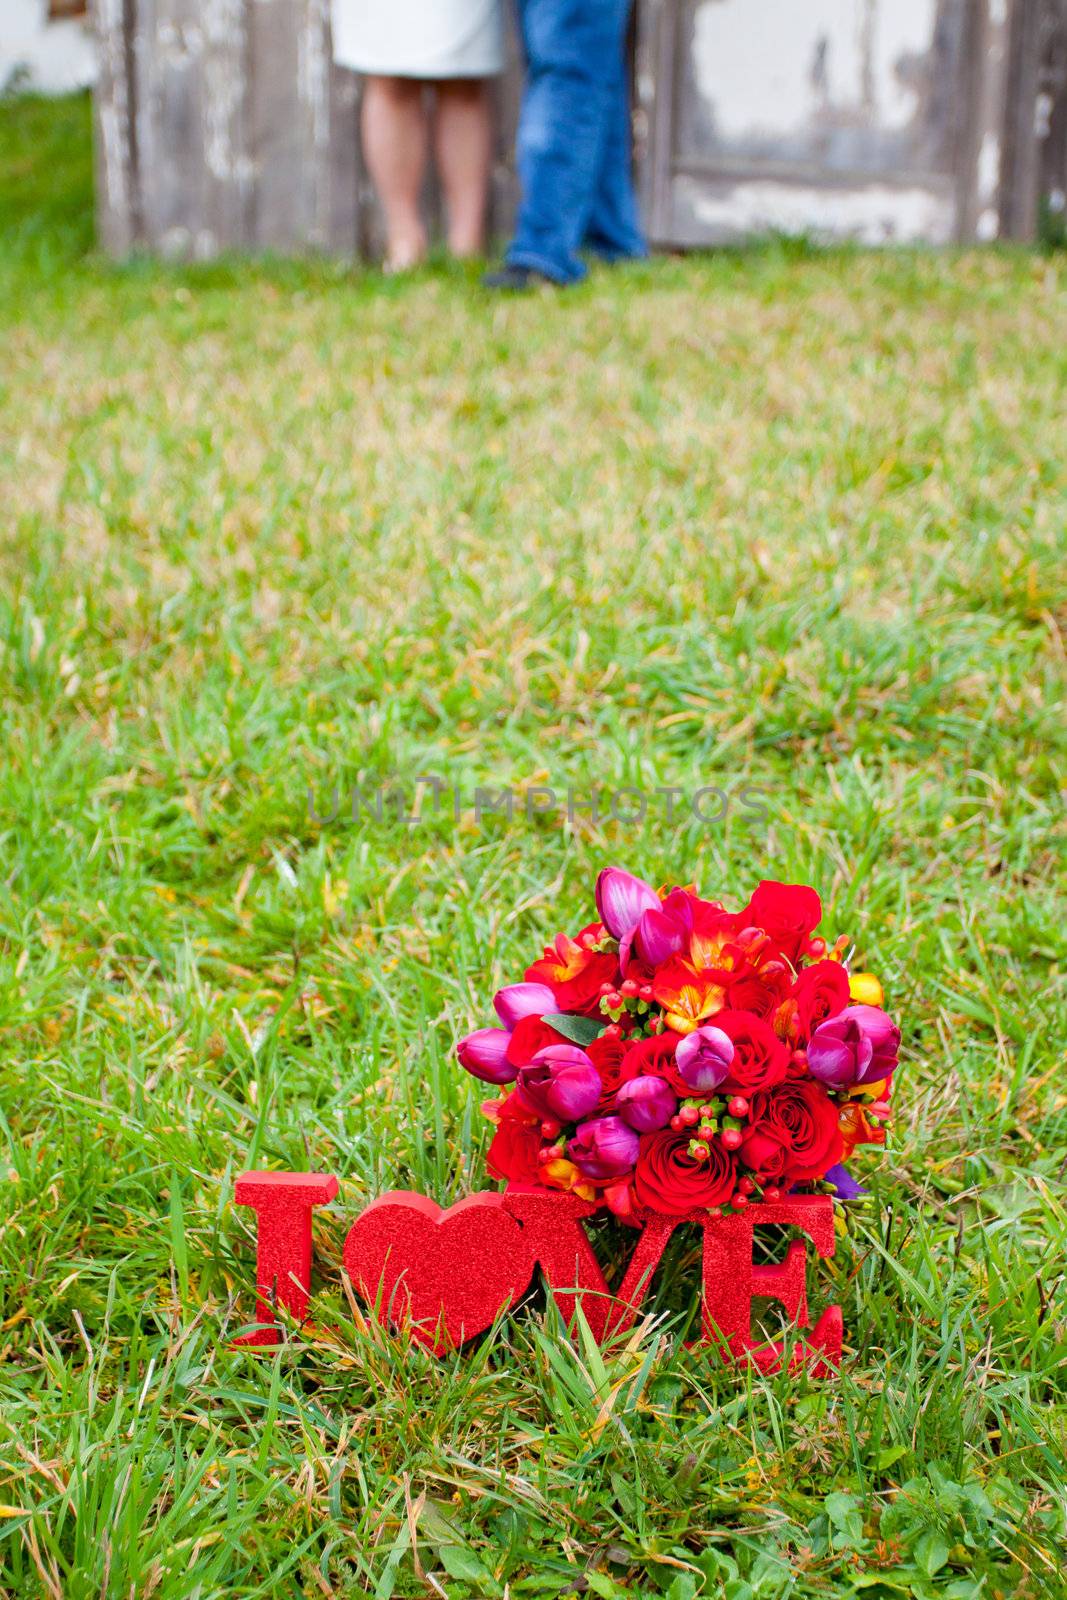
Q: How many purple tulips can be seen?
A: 9